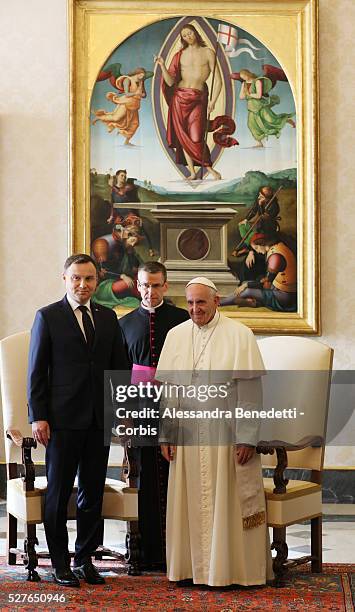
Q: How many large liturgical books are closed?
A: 0